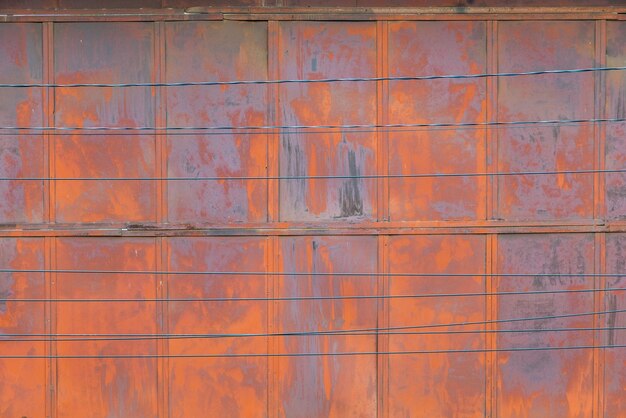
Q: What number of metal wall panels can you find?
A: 14